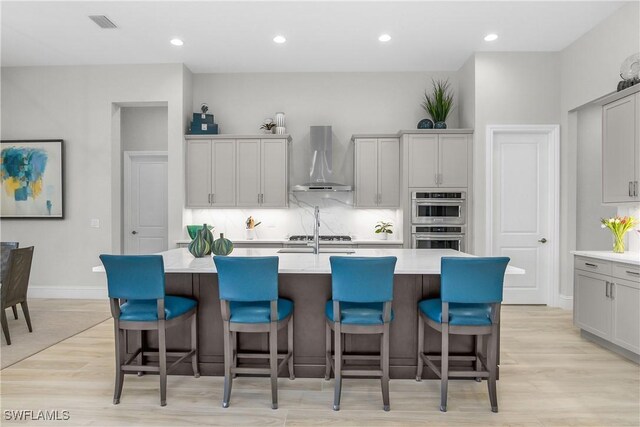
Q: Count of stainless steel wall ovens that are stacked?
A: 2